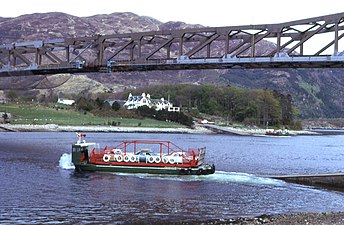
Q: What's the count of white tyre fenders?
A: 8